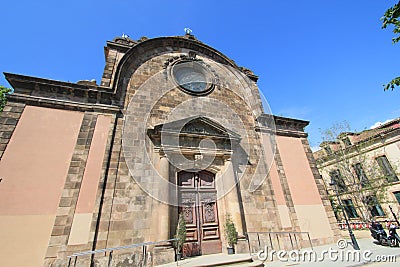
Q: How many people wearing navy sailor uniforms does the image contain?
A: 0